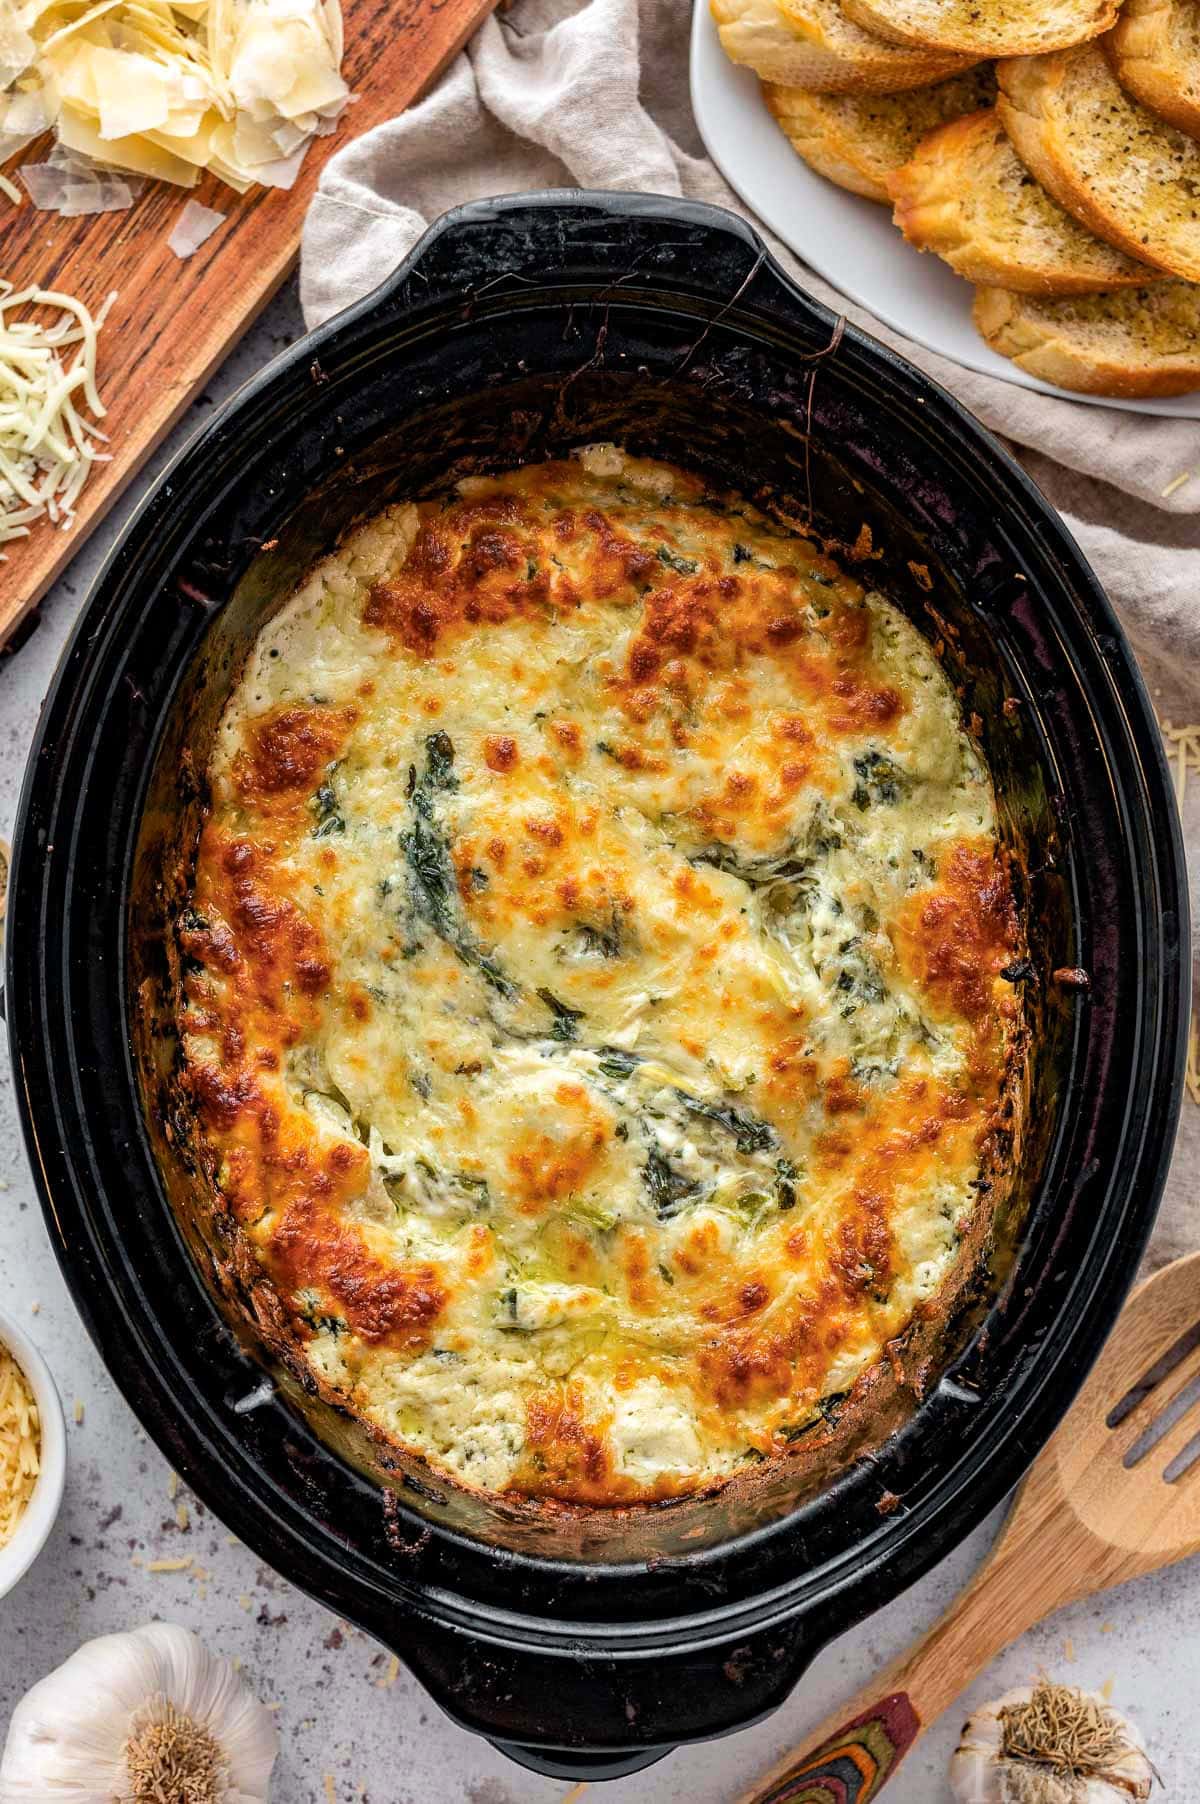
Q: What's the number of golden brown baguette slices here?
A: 7